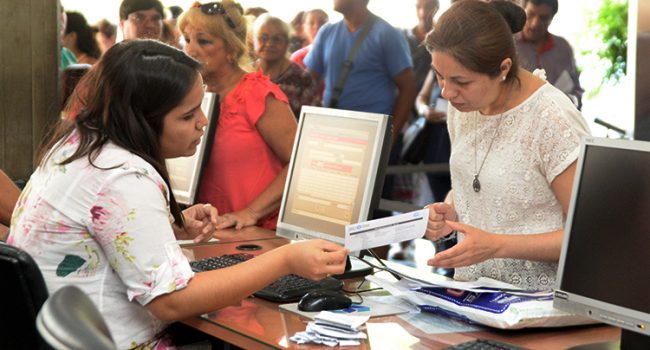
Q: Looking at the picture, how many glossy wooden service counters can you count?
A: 1